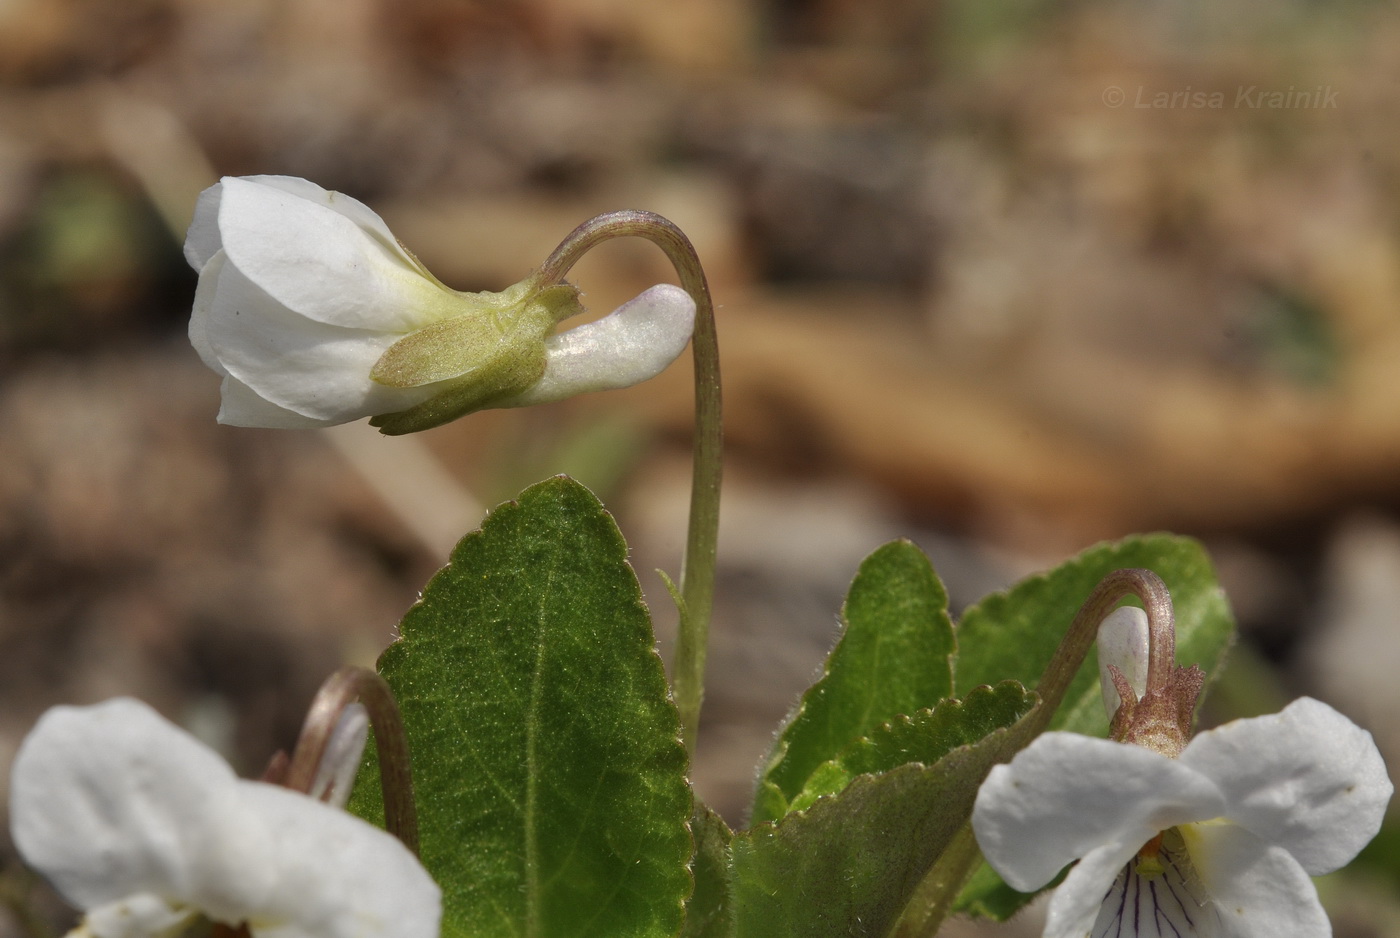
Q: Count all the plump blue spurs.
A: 0